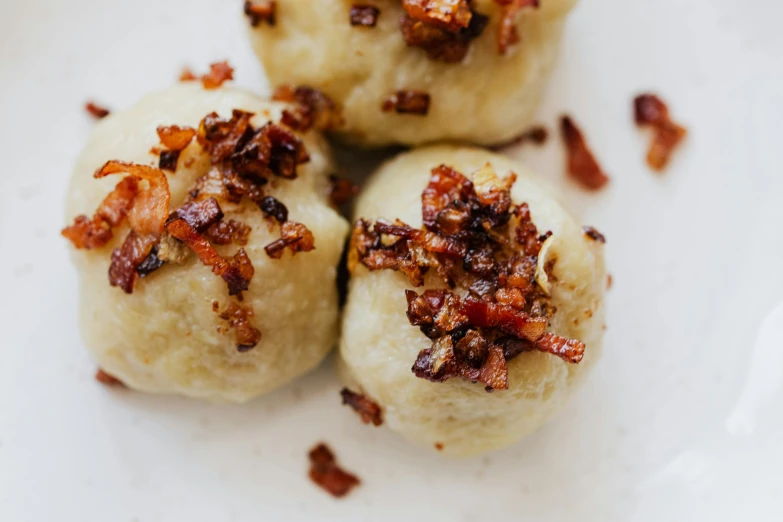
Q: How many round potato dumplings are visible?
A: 3